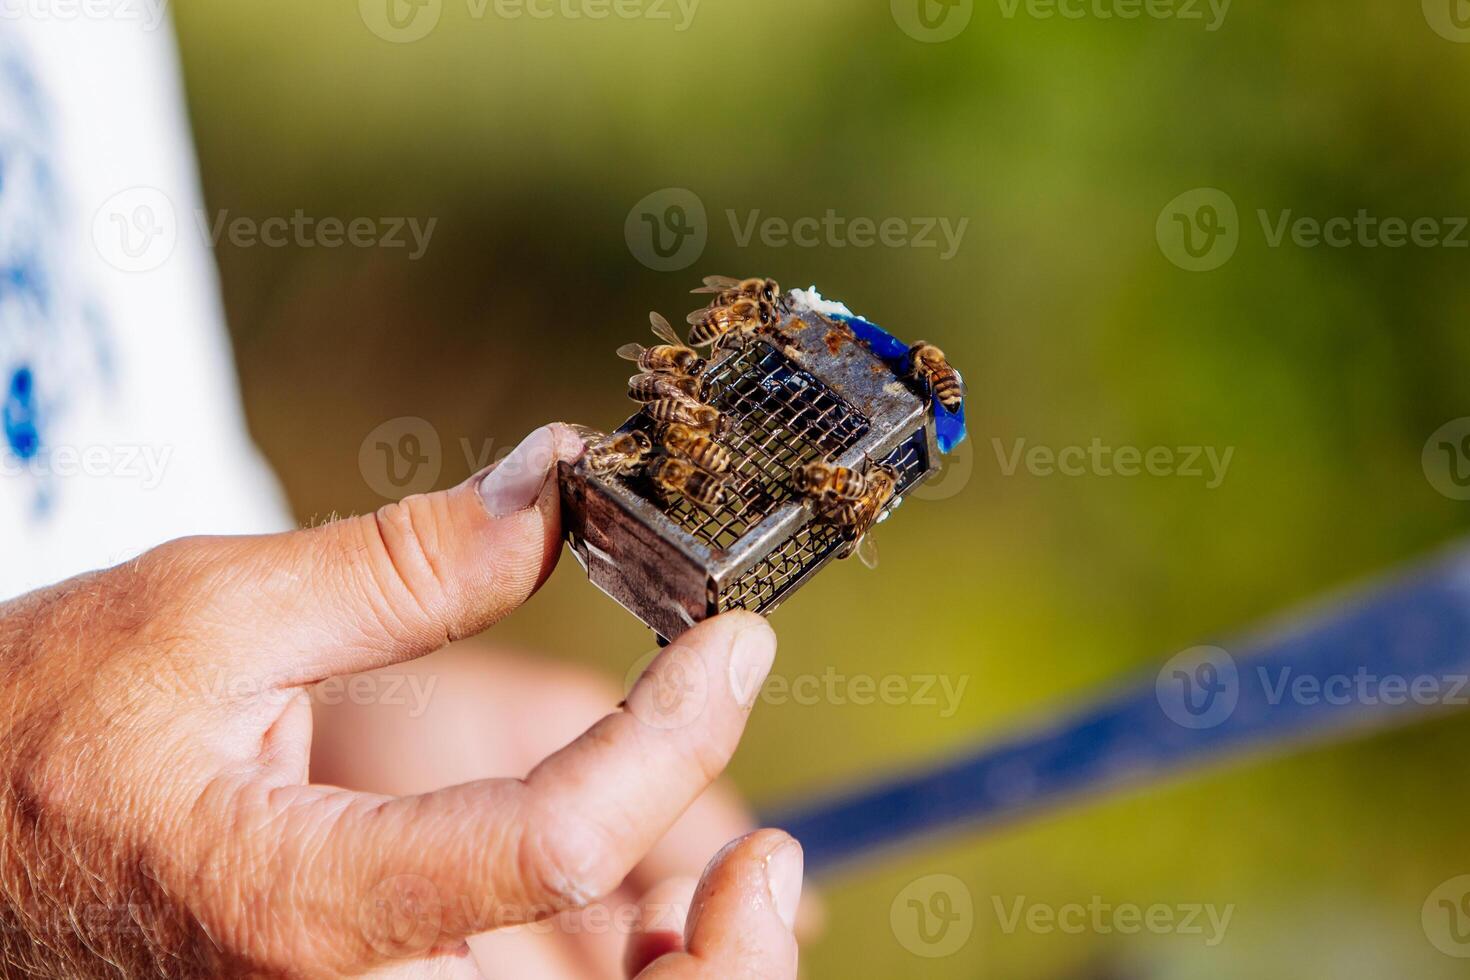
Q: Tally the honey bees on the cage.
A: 11